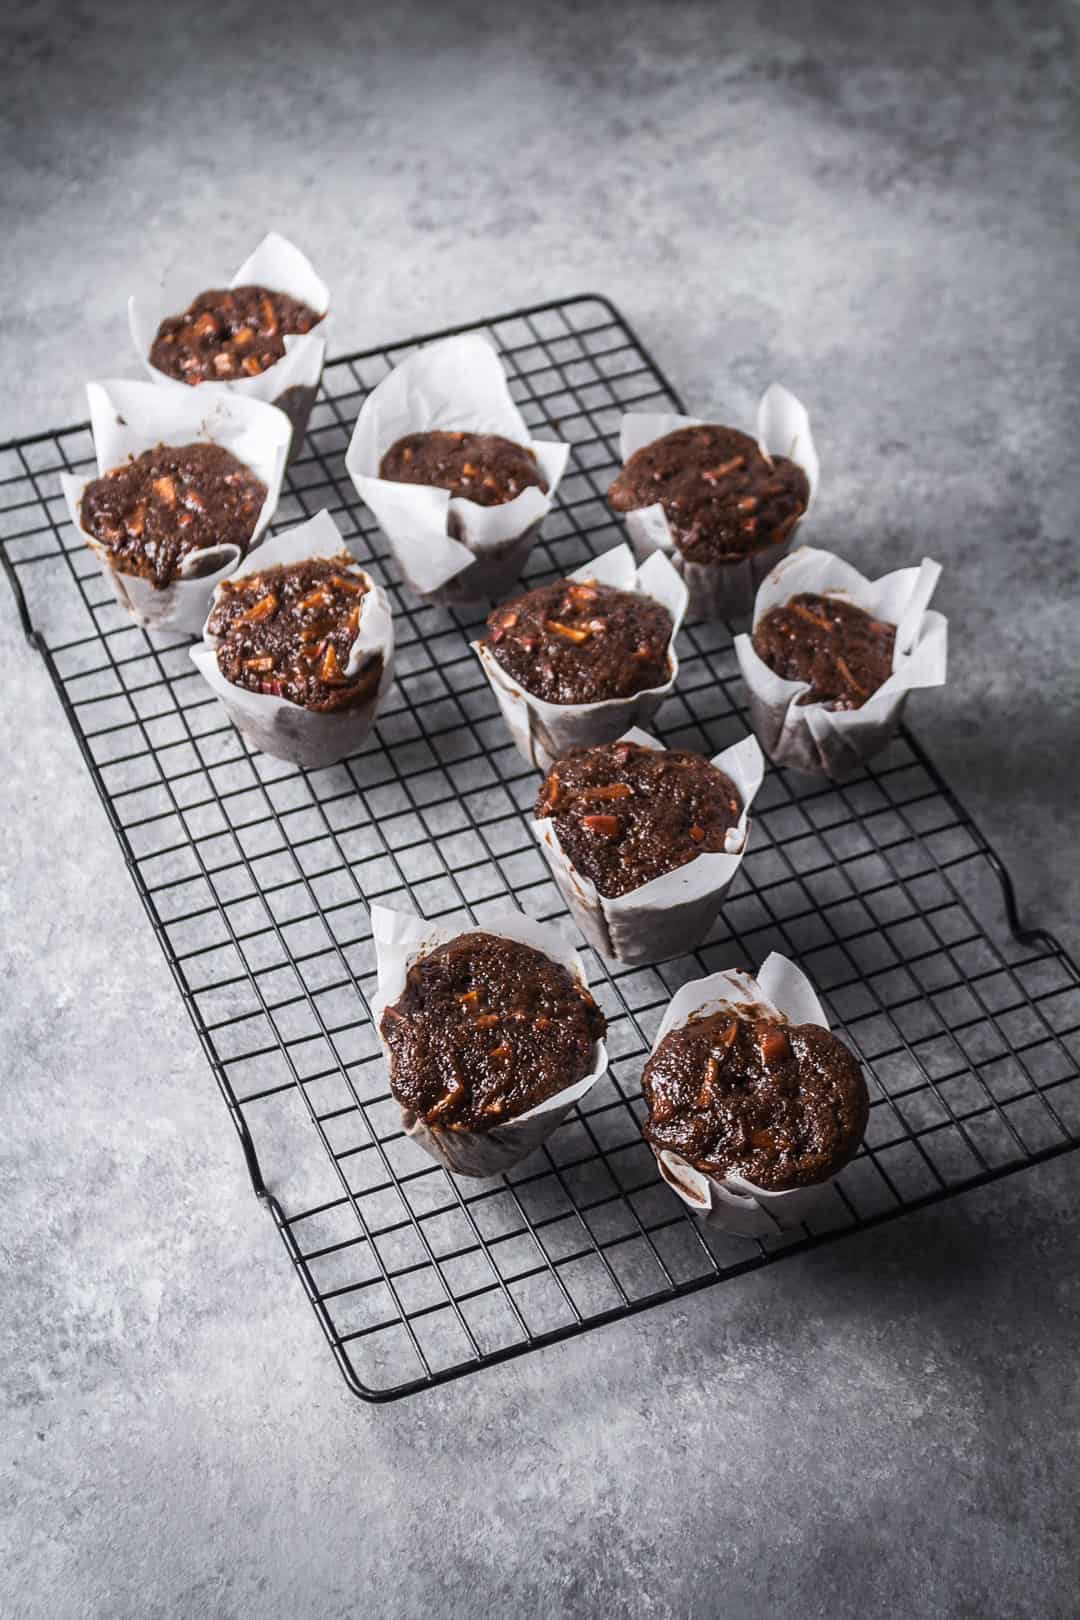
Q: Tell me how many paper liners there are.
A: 10